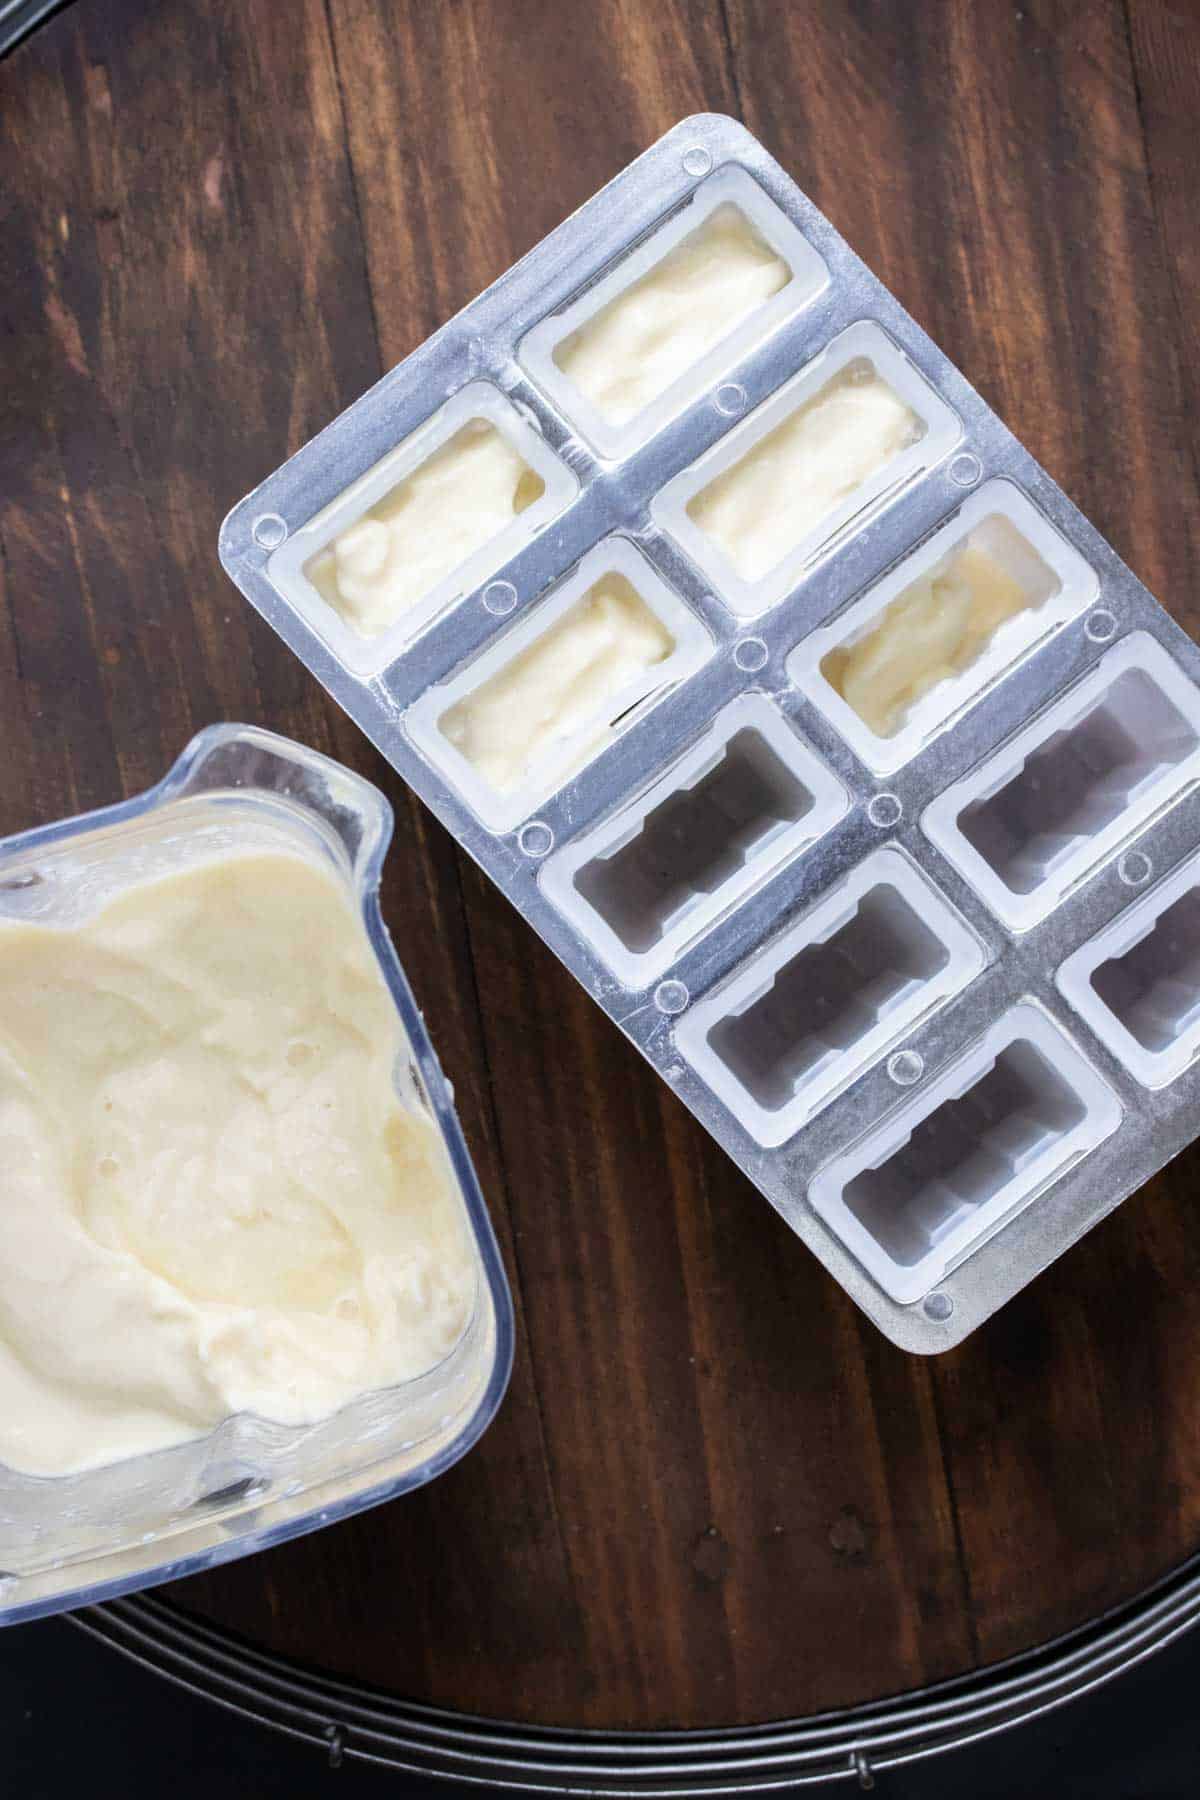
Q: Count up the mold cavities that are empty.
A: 5